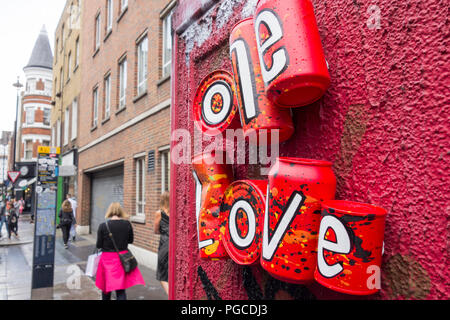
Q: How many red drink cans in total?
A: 7